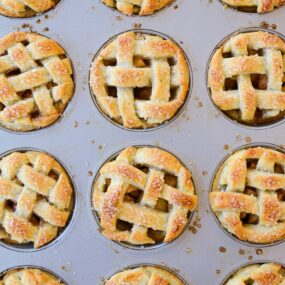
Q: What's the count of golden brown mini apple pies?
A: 12